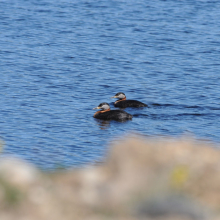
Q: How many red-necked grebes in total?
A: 2